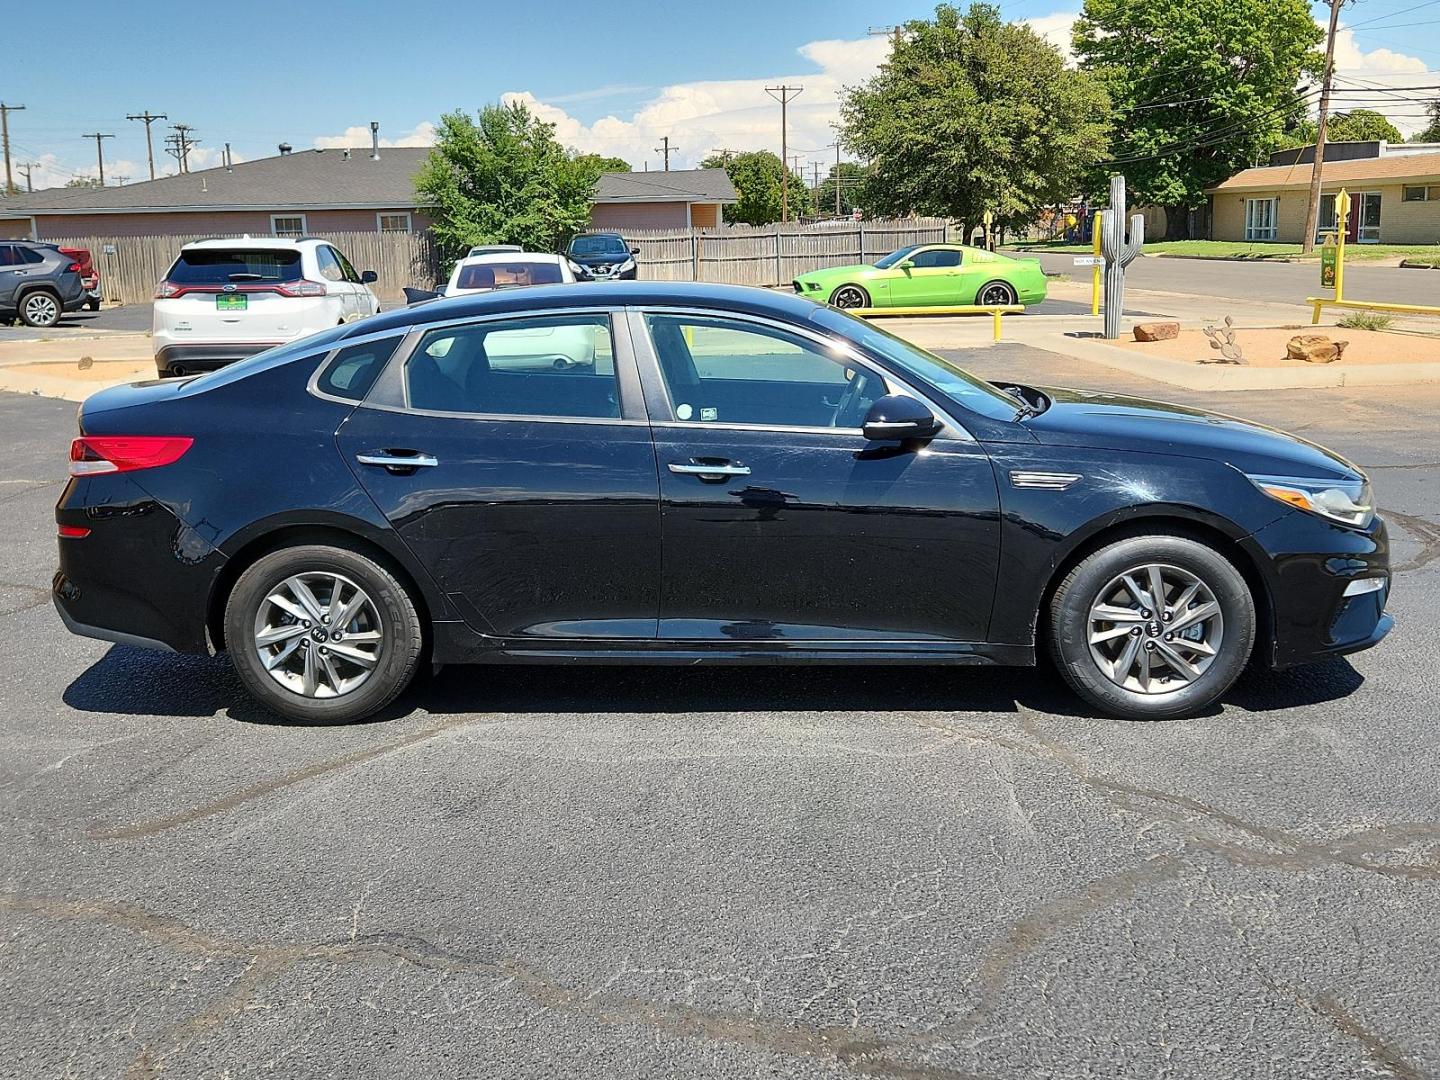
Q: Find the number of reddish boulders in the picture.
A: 2